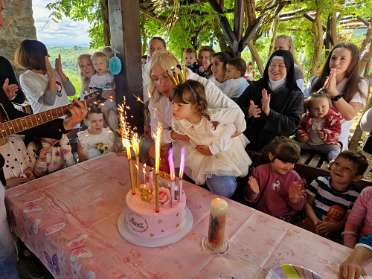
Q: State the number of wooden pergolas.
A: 1